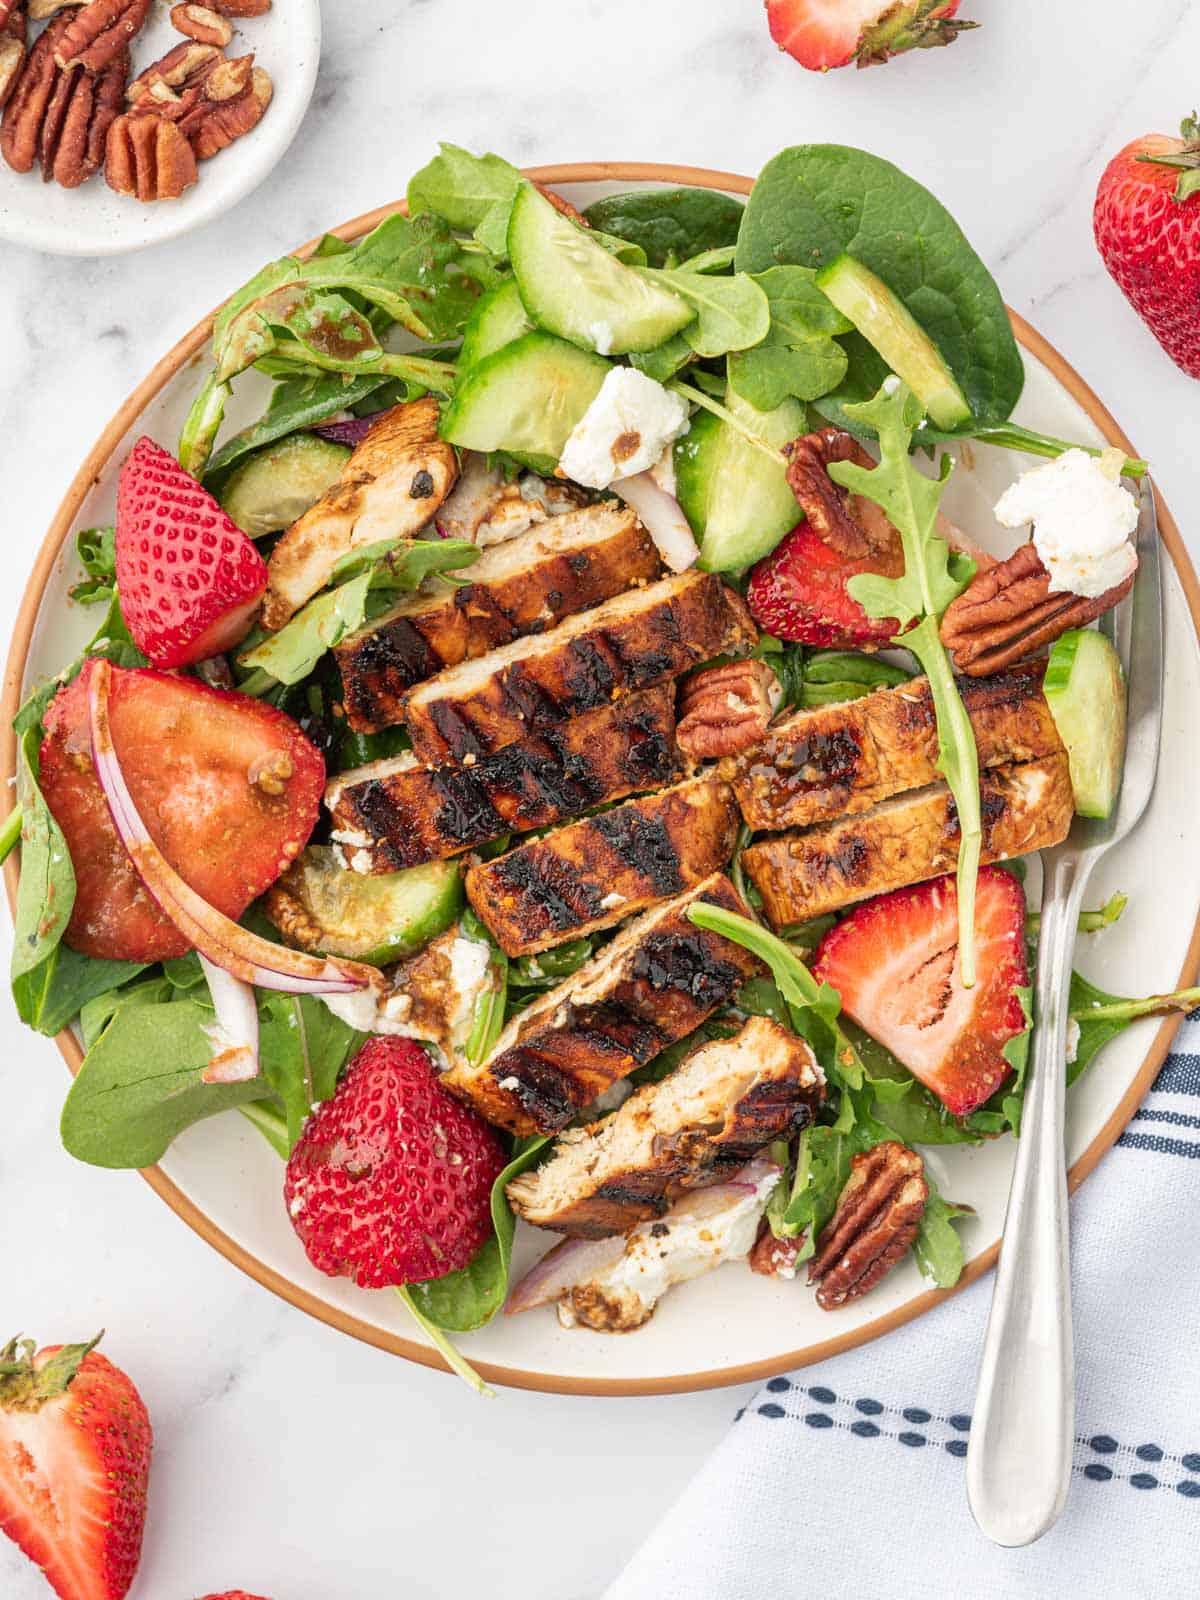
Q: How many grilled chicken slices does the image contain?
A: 9